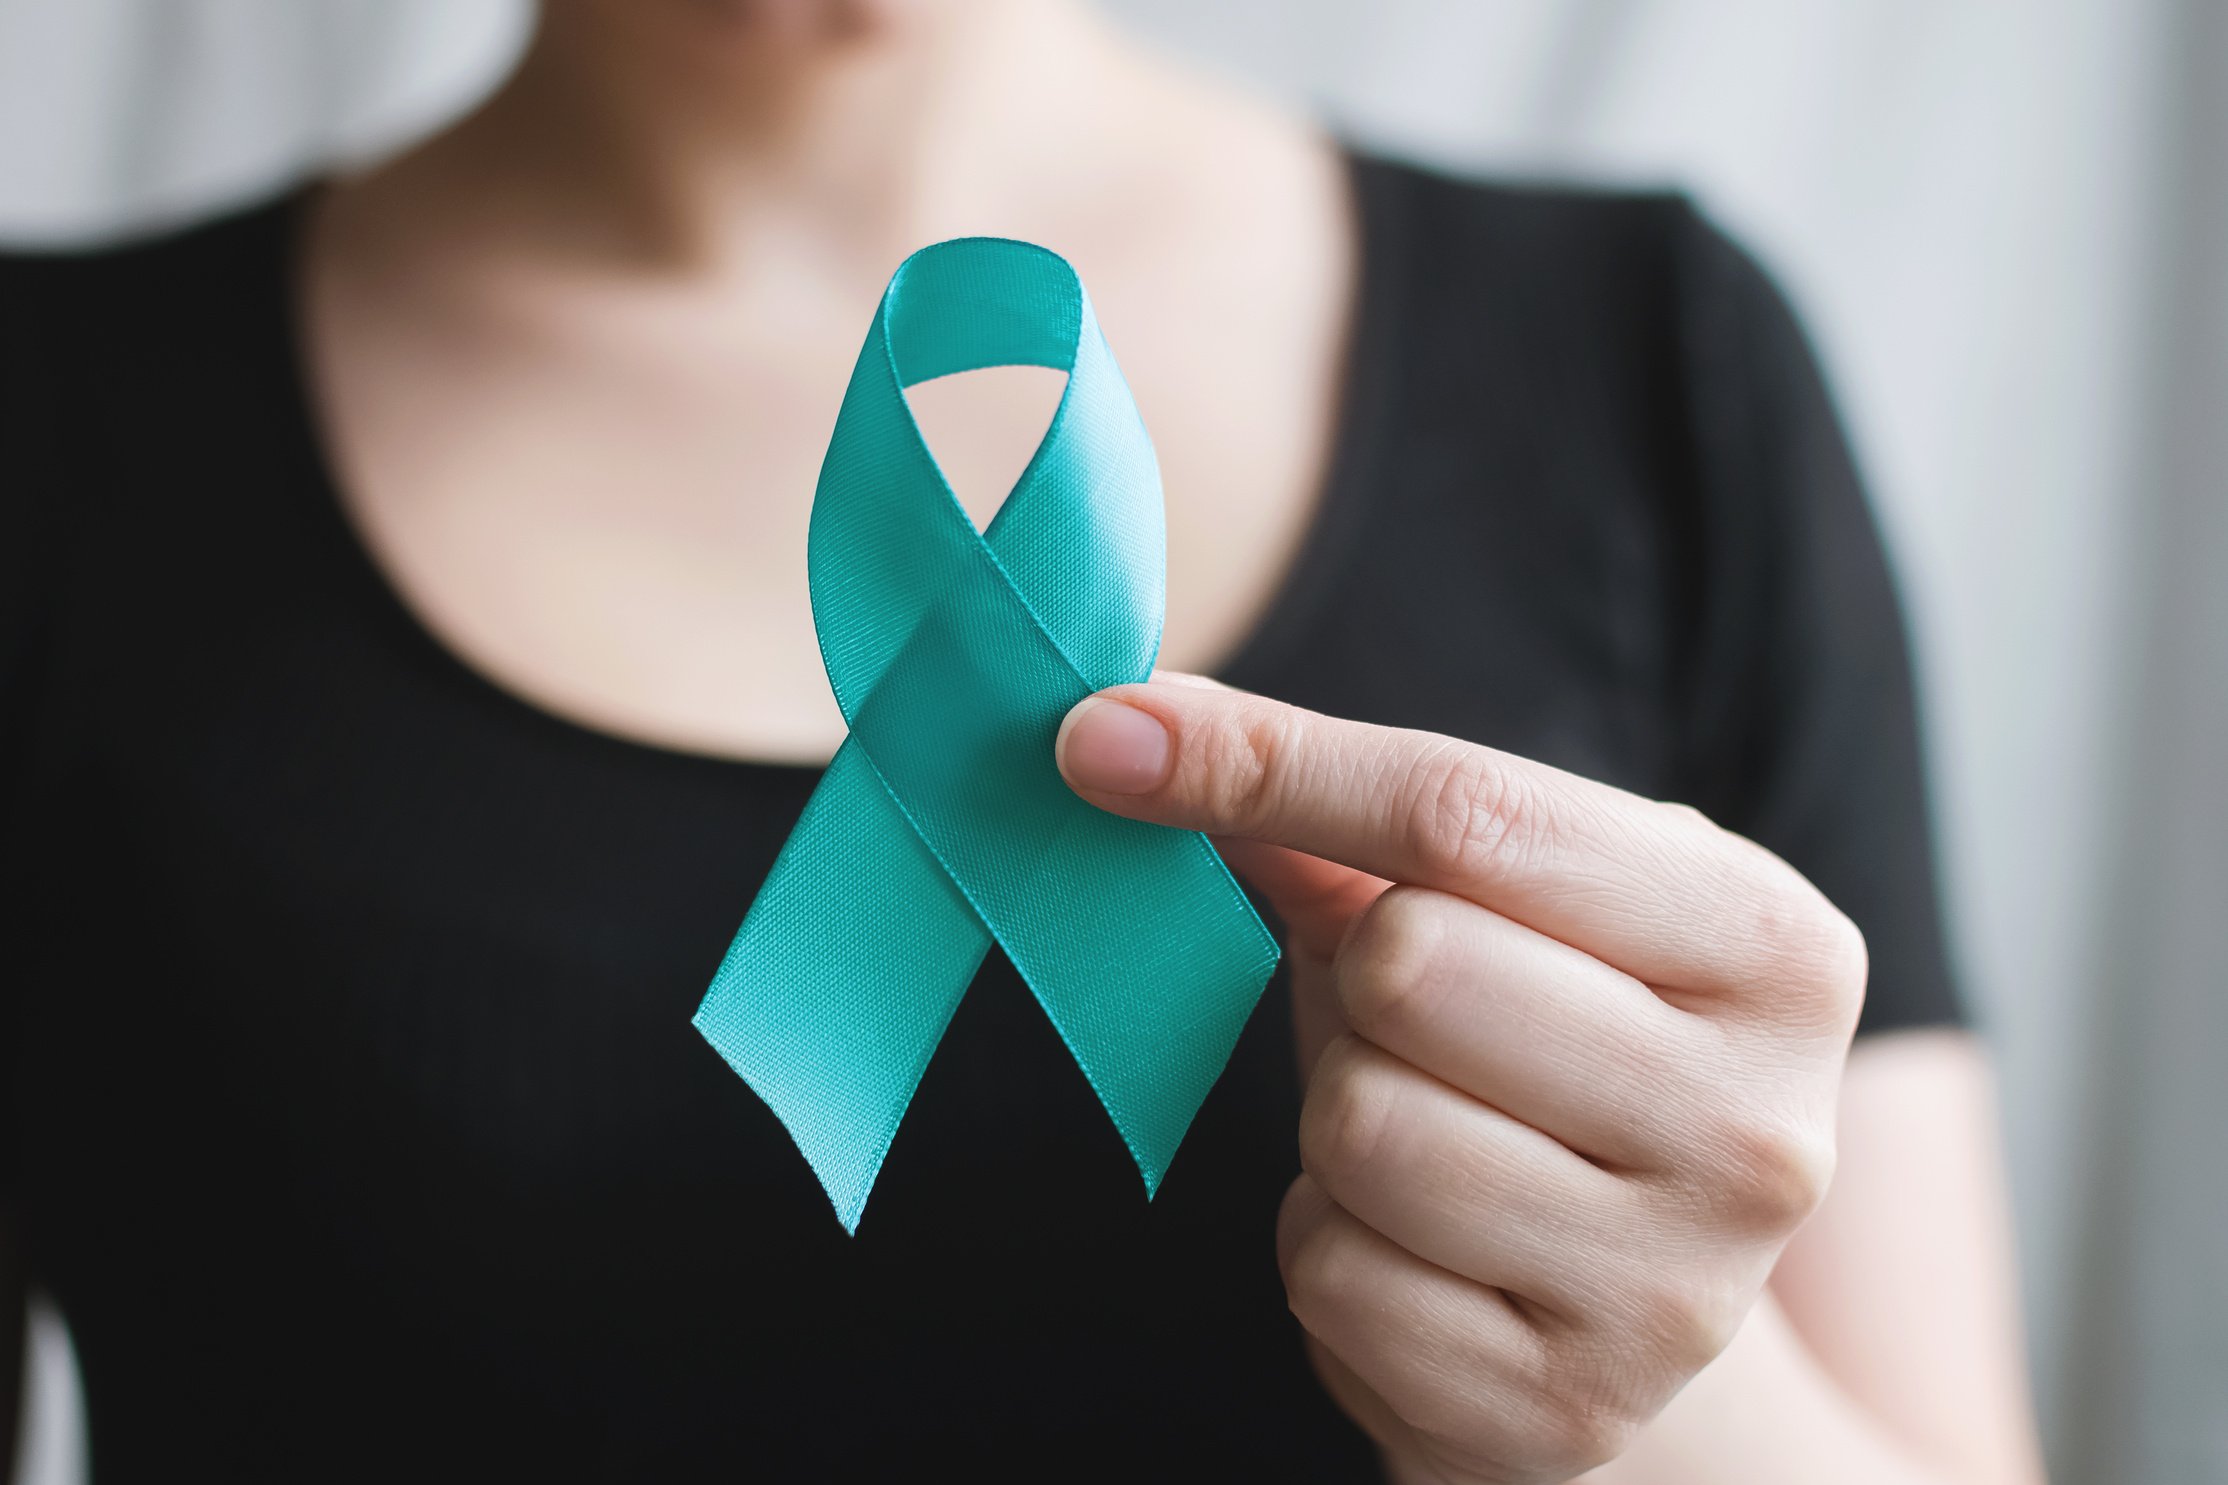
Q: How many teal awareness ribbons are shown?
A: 1